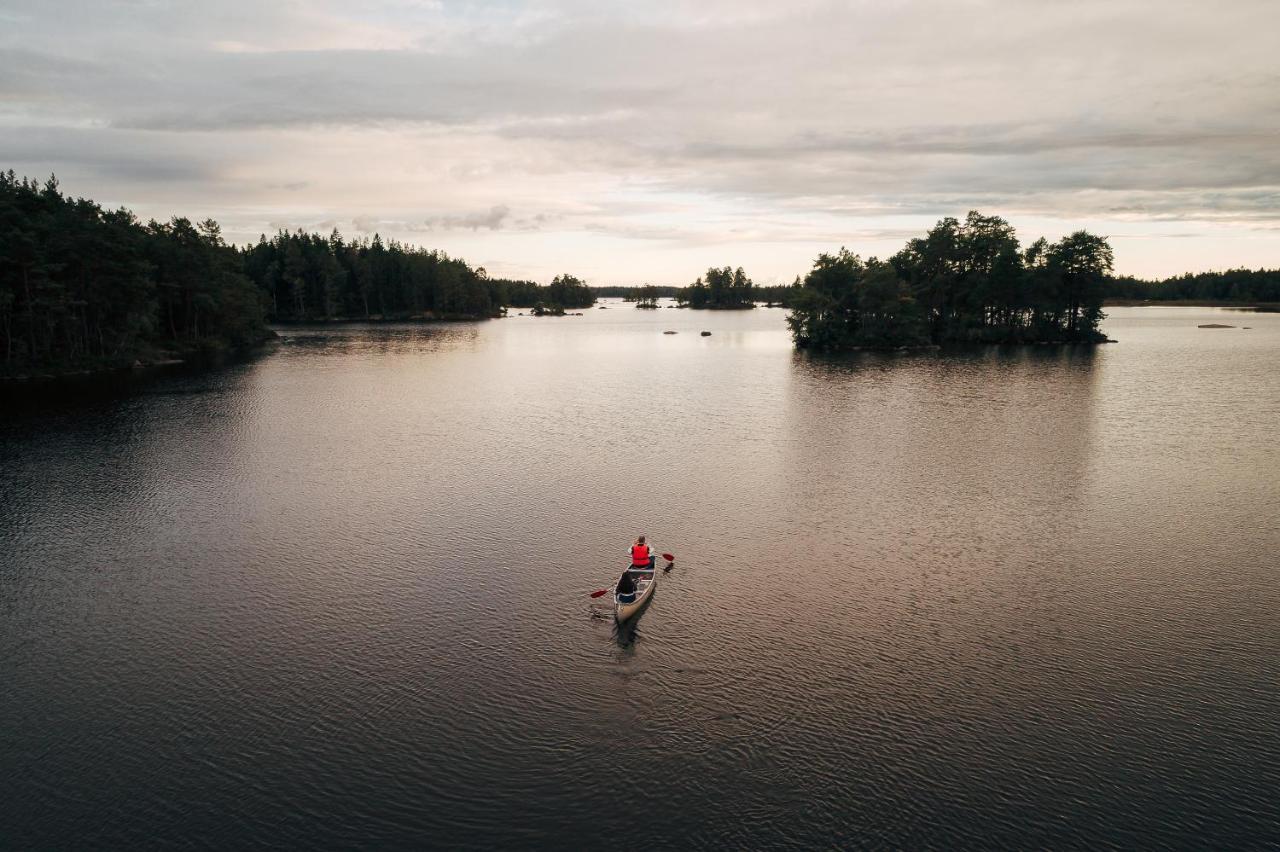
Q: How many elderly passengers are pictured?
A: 0